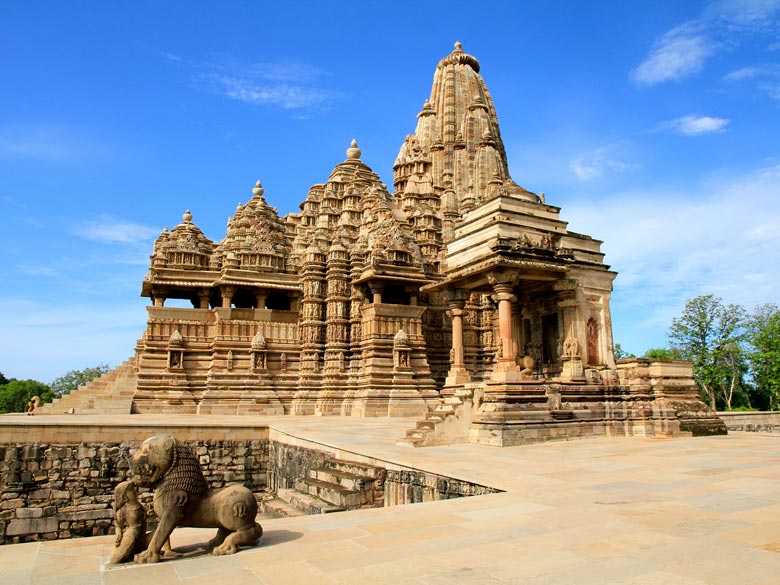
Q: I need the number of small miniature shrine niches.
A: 3